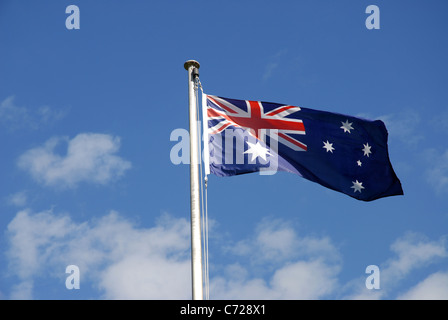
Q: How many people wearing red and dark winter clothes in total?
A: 0